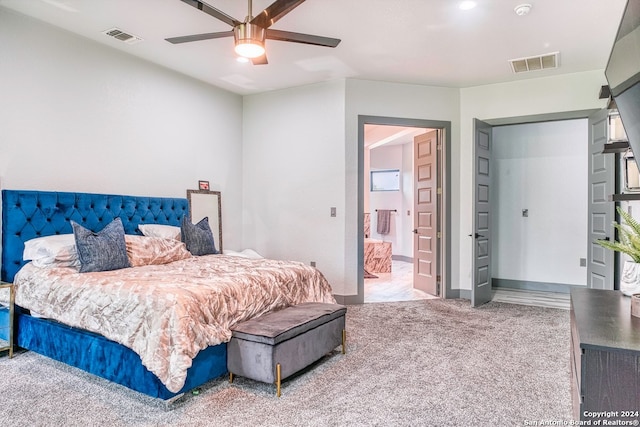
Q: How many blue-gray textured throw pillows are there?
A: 2